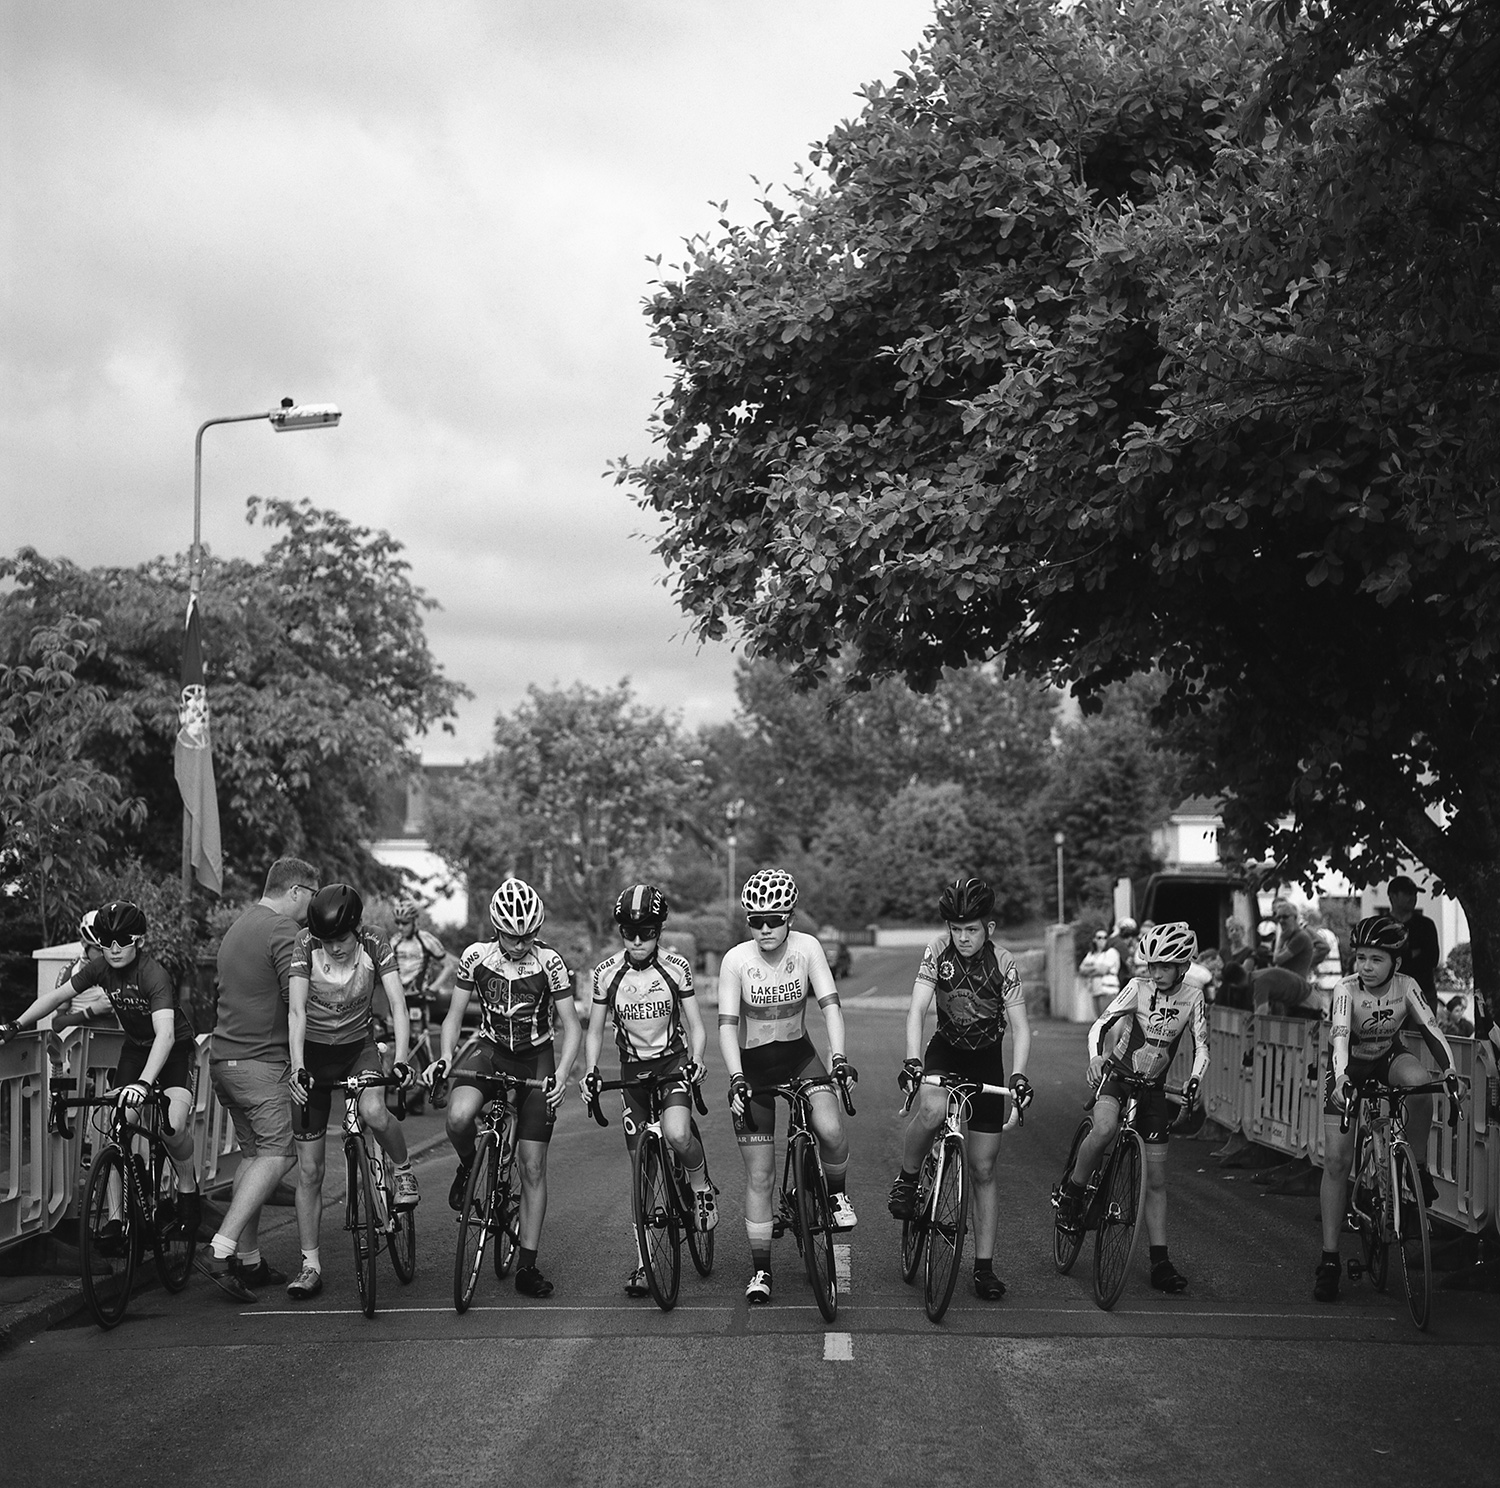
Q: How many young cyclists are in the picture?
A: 8